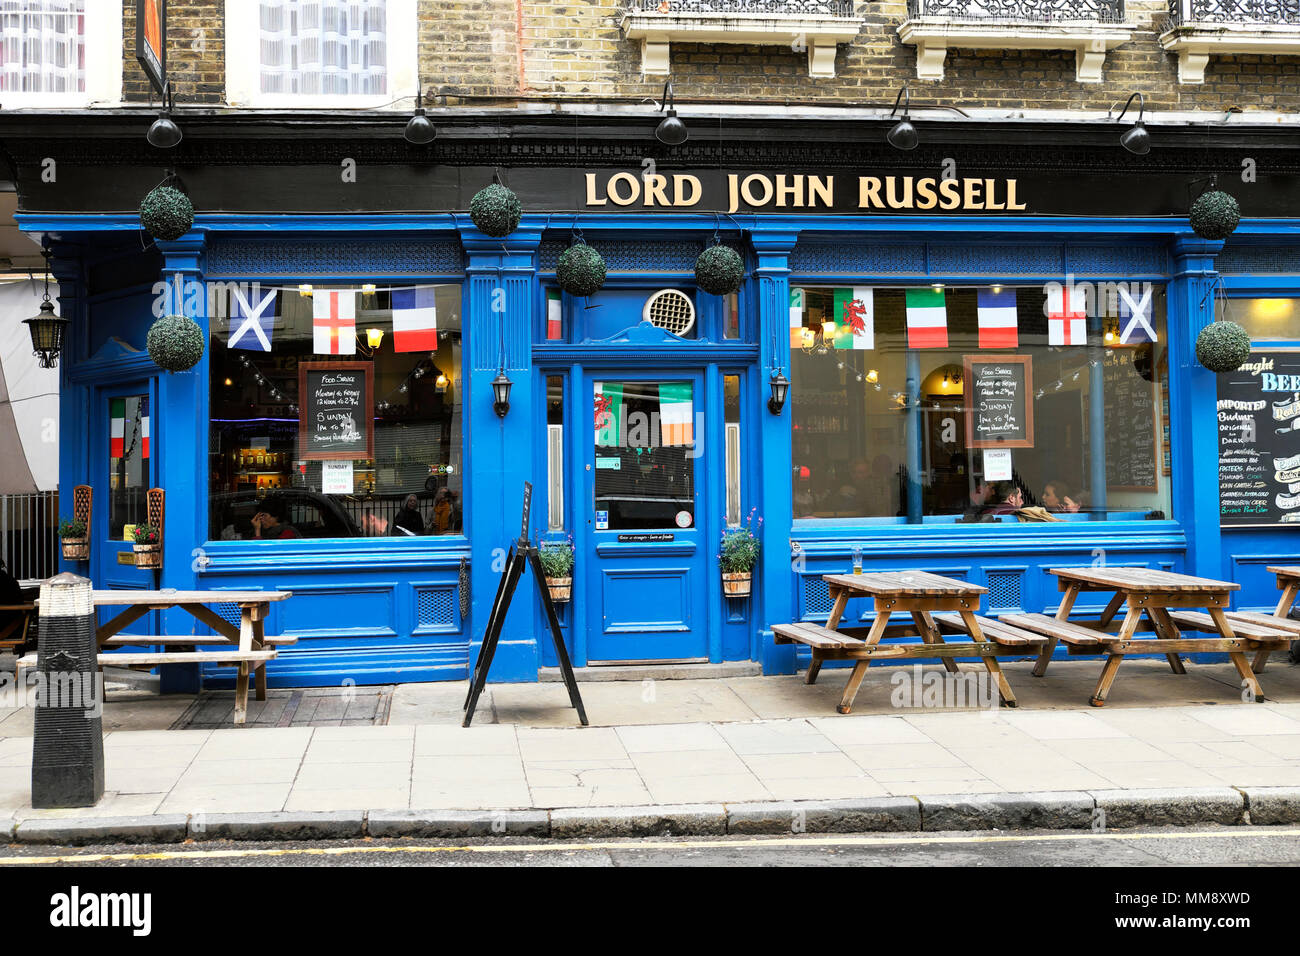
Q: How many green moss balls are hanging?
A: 7